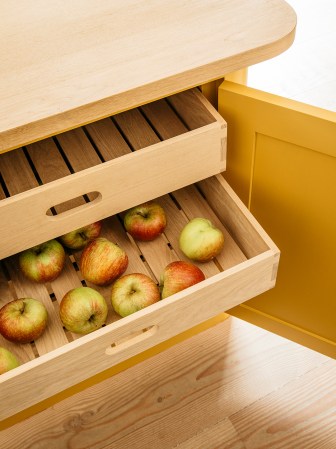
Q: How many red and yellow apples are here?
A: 10